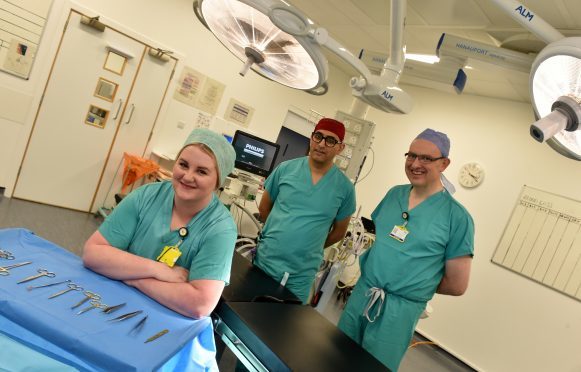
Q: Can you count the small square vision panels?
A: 3